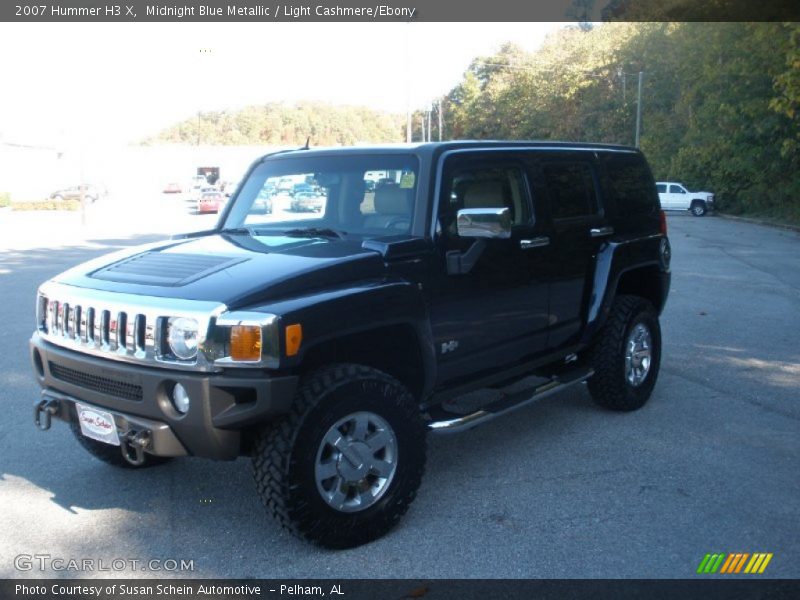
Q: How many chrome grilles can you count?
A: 1